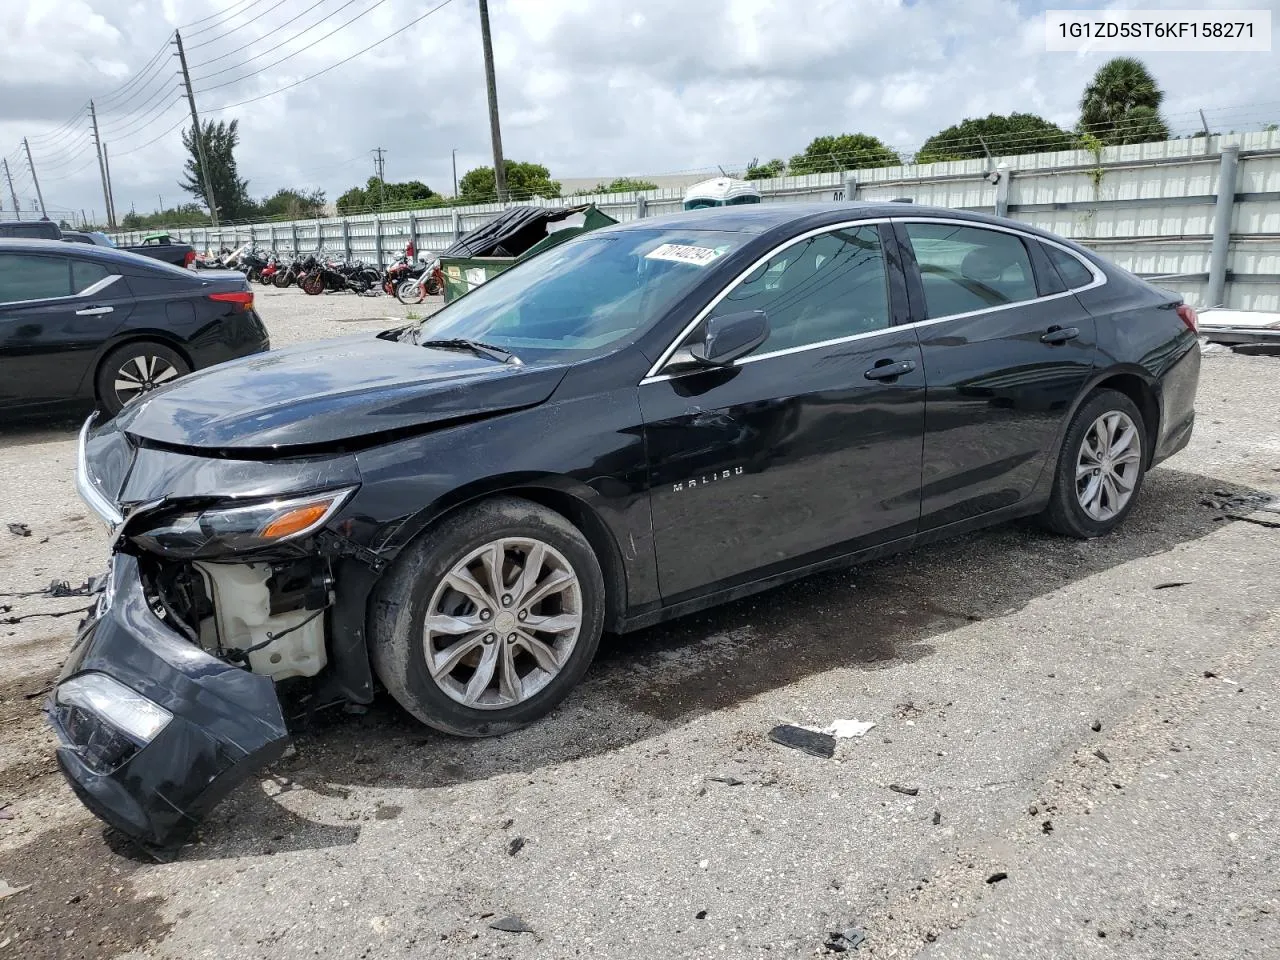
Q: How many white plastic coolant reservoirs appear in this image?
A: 1